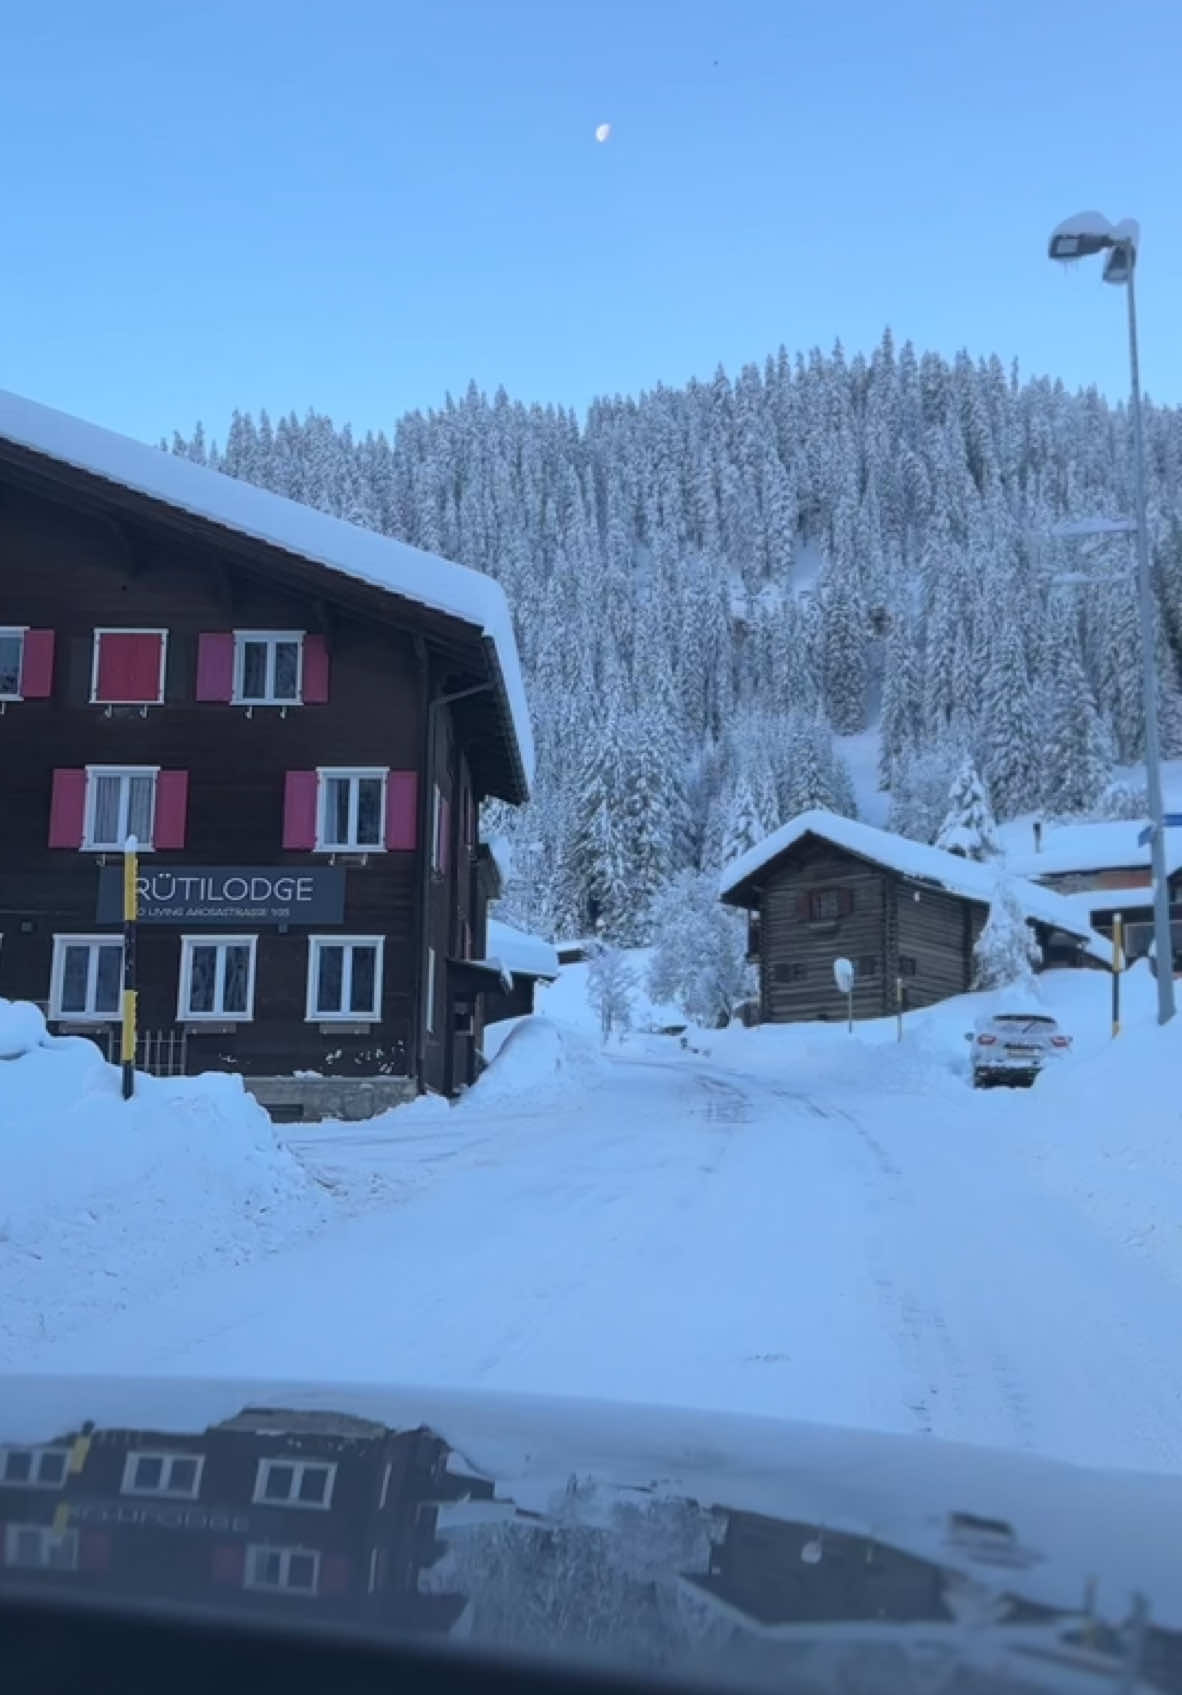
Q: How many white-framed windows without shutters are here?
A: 3